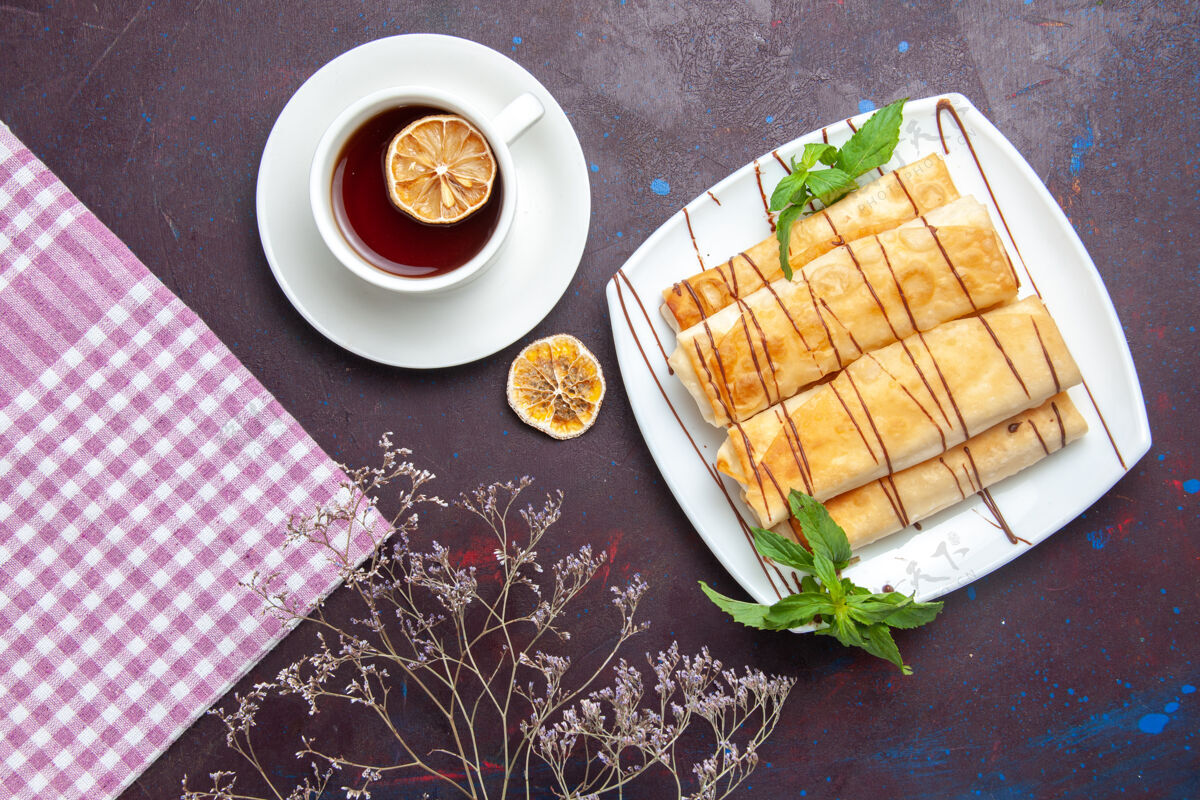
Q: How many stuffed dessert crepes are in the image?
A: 4